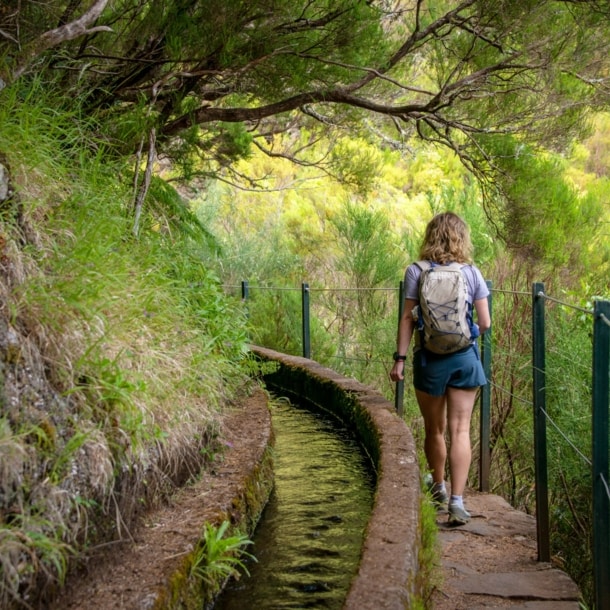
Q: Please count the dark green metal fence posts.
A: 6